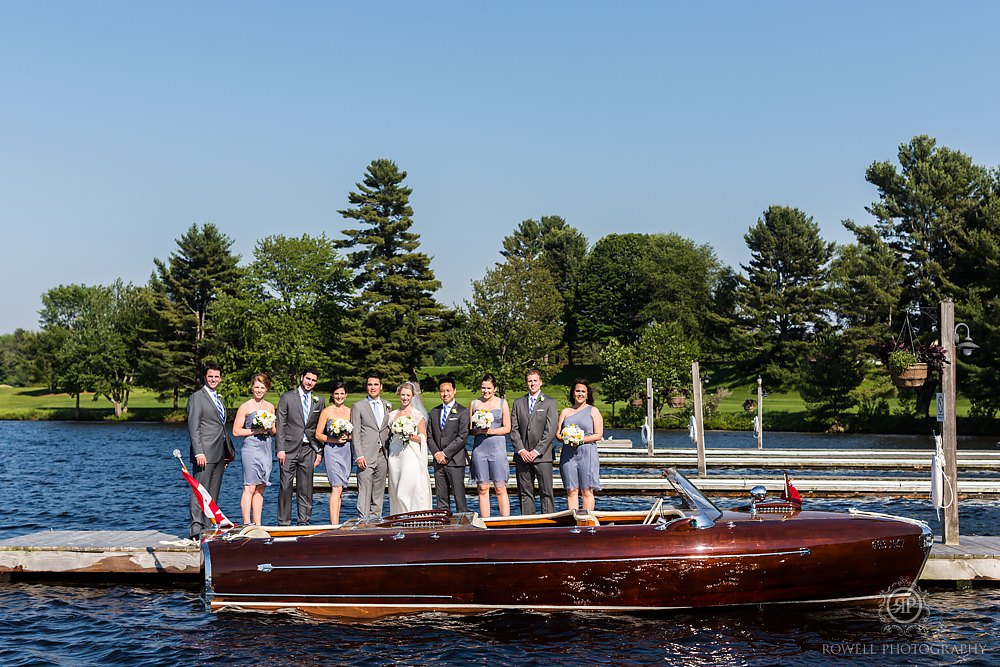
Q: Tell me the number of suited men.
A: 5